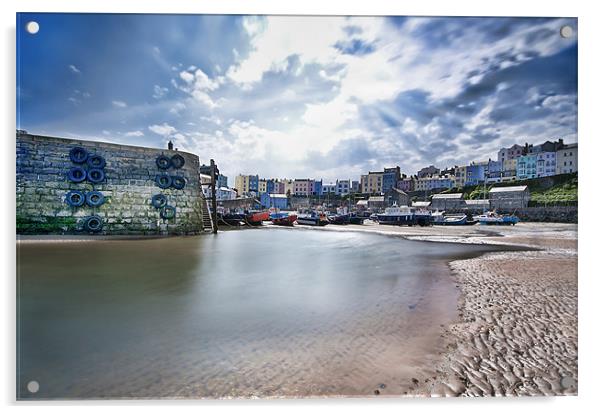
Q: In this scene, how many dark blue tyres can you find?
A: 13